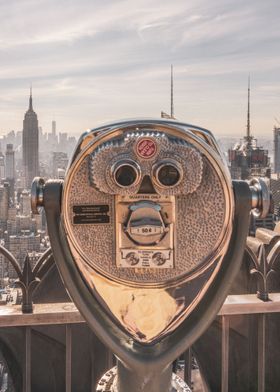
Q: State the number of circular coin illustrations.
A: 2